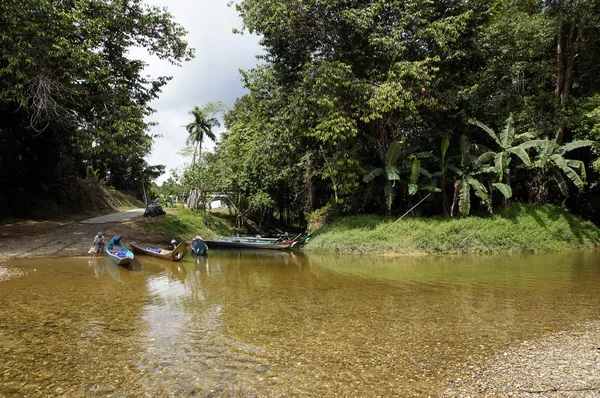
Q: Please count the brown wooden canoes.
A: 1